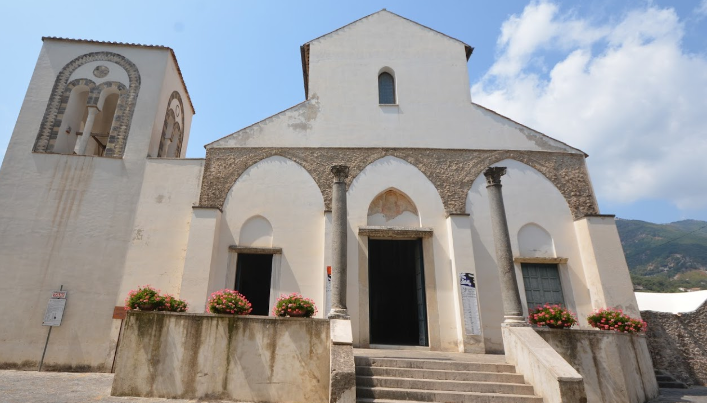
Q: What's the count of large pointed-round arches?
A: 3